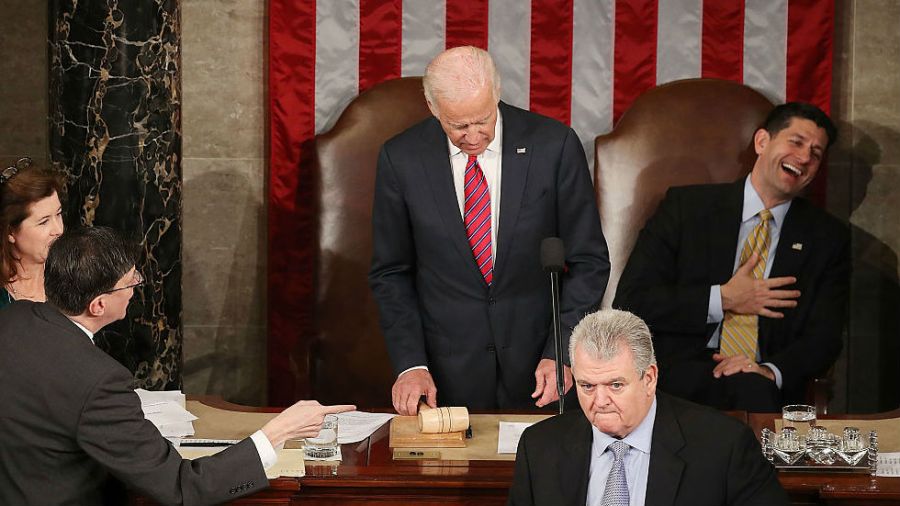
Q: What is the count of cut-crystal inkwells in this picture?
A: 3